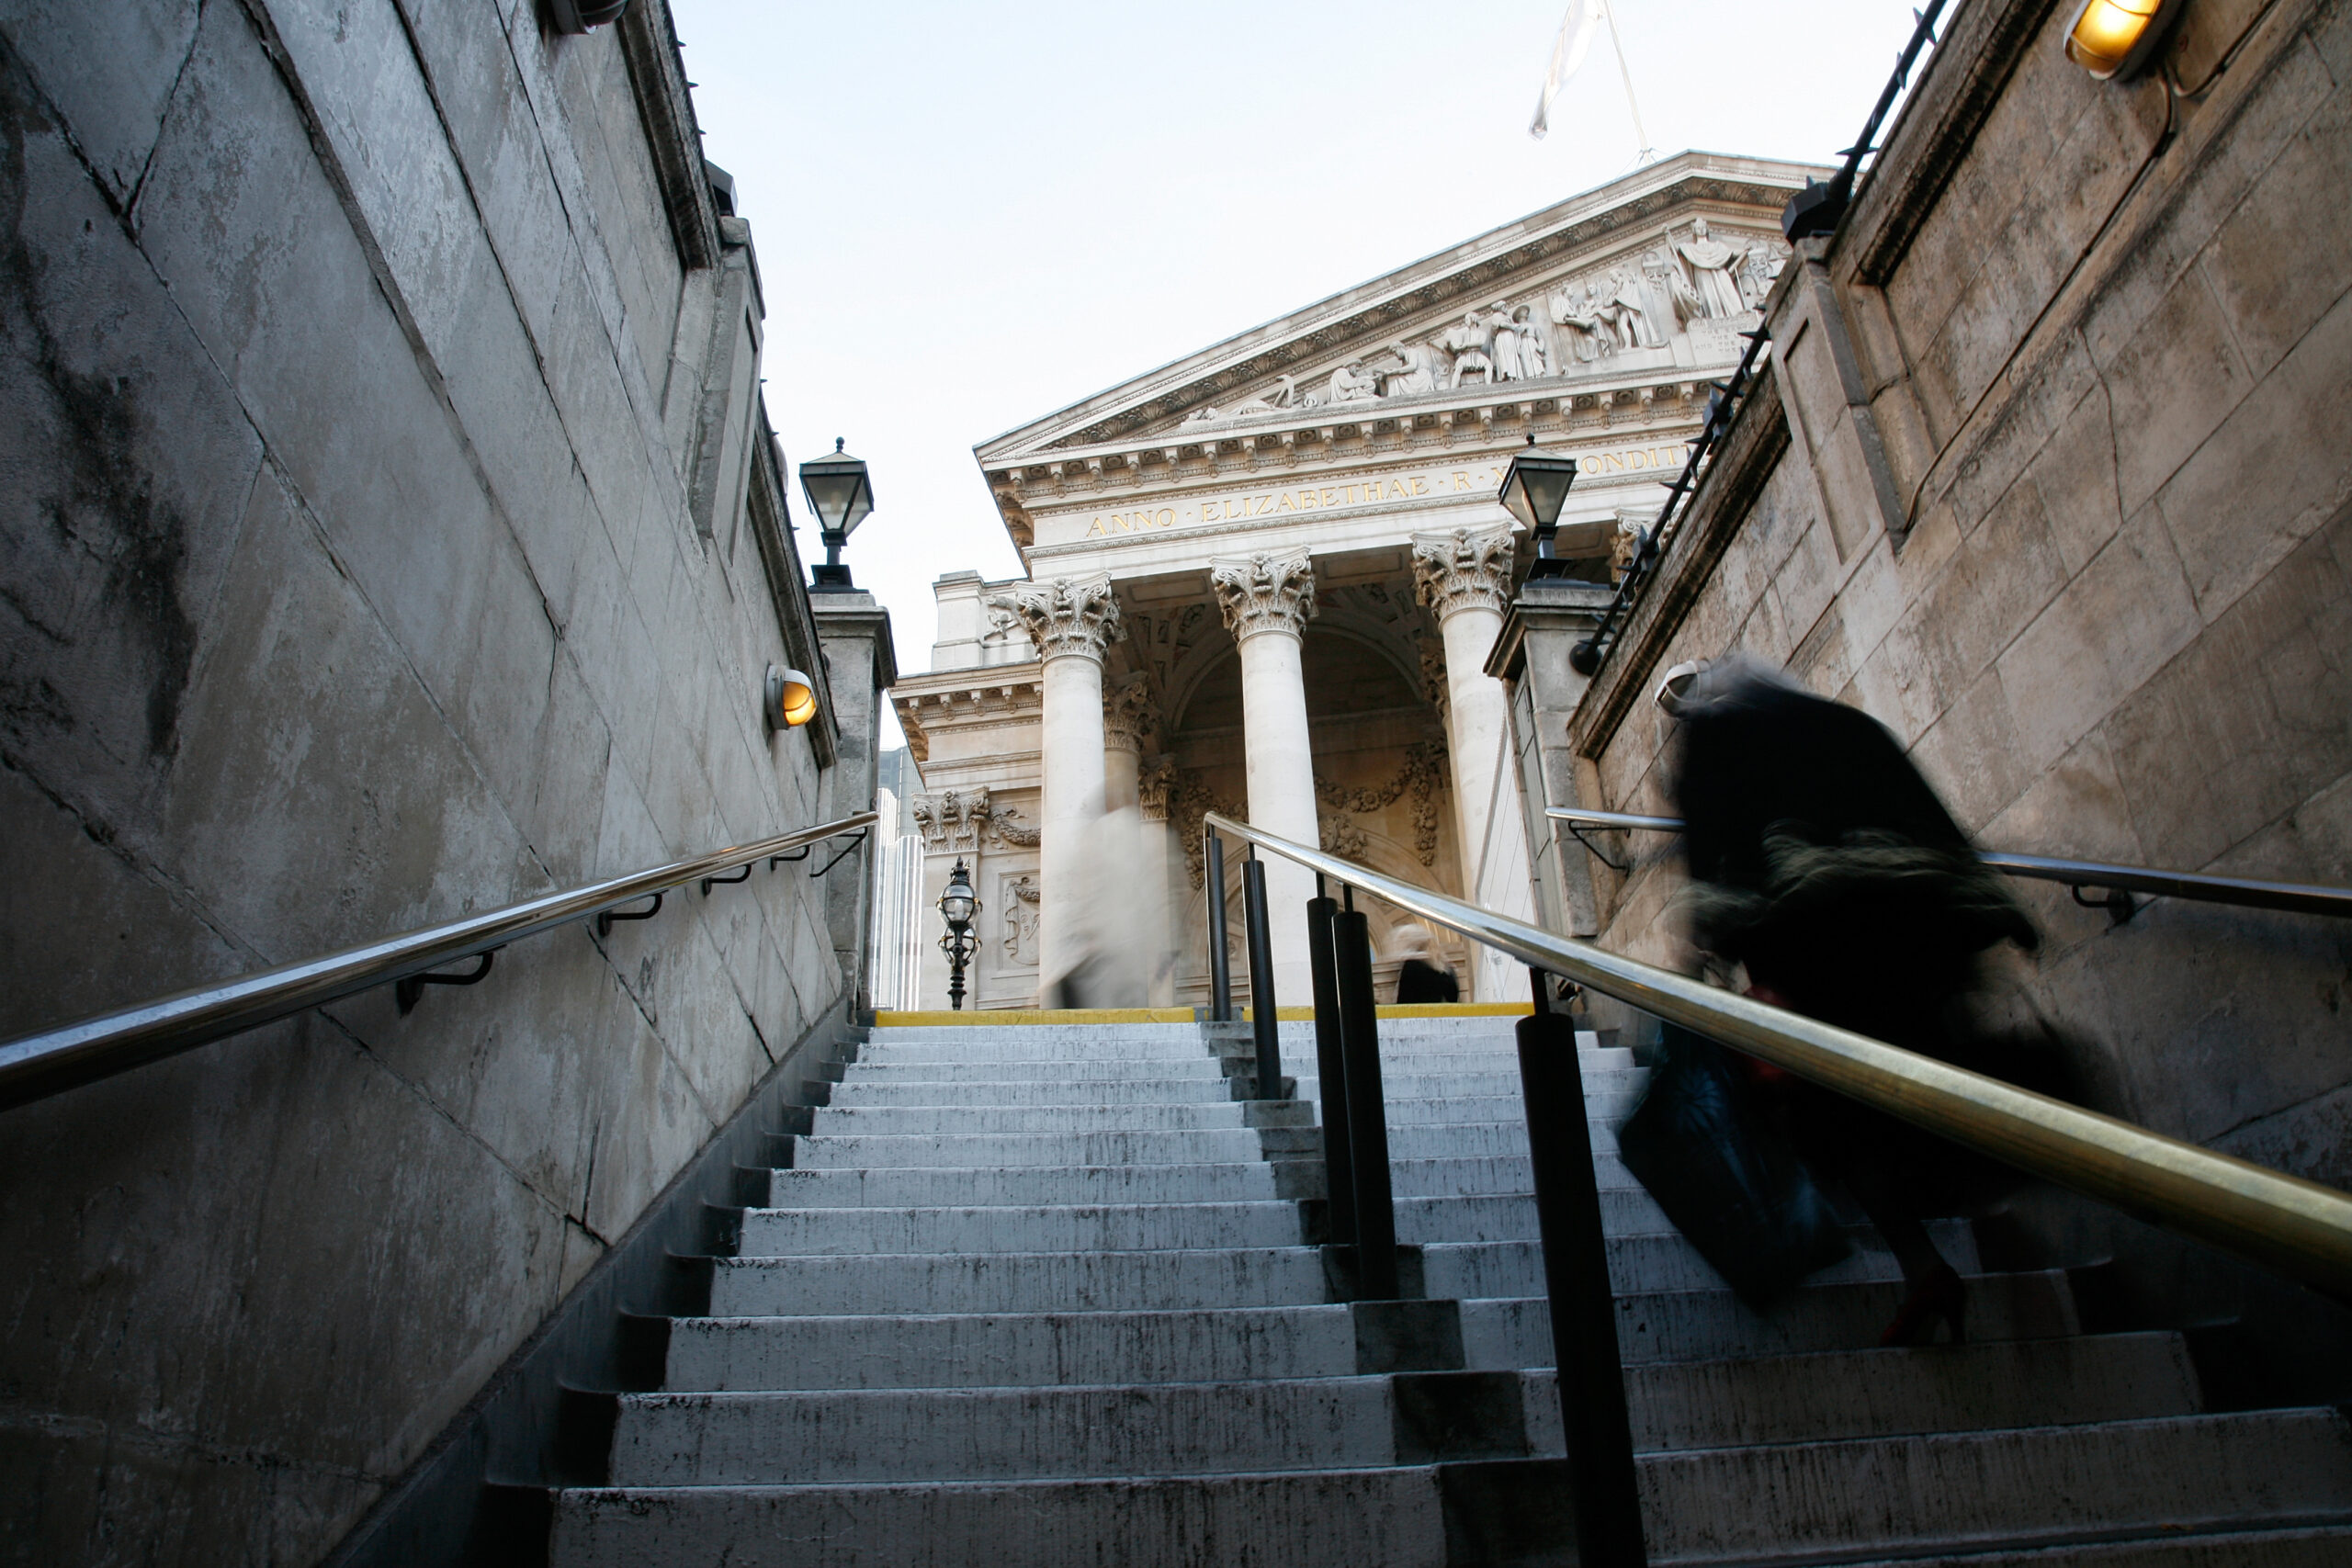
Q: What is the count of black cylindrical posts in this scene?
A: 5